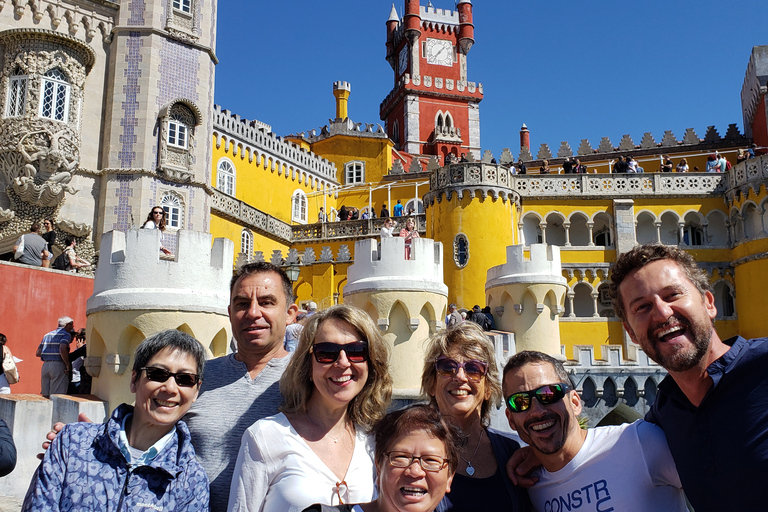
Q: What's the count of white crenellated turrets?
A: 3